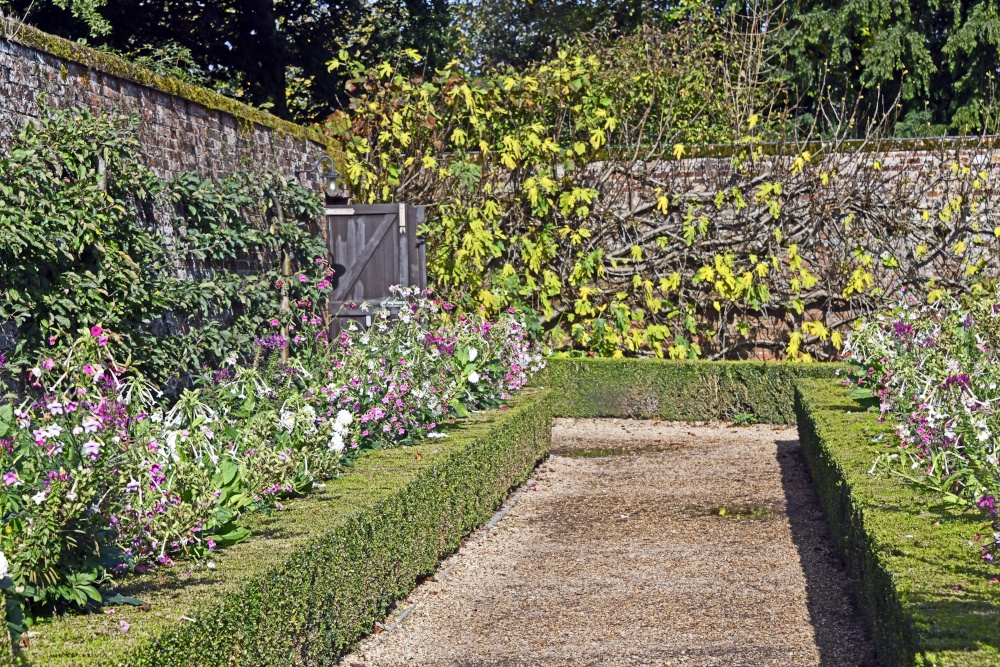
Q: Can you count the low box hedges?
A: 3